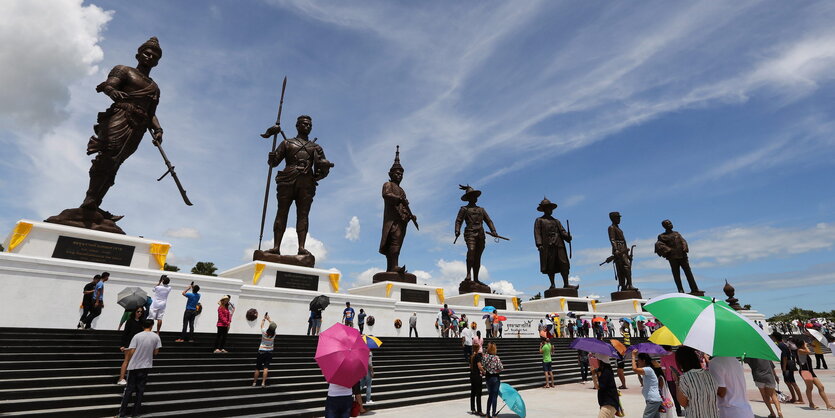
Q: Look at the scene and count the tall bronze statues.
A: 7